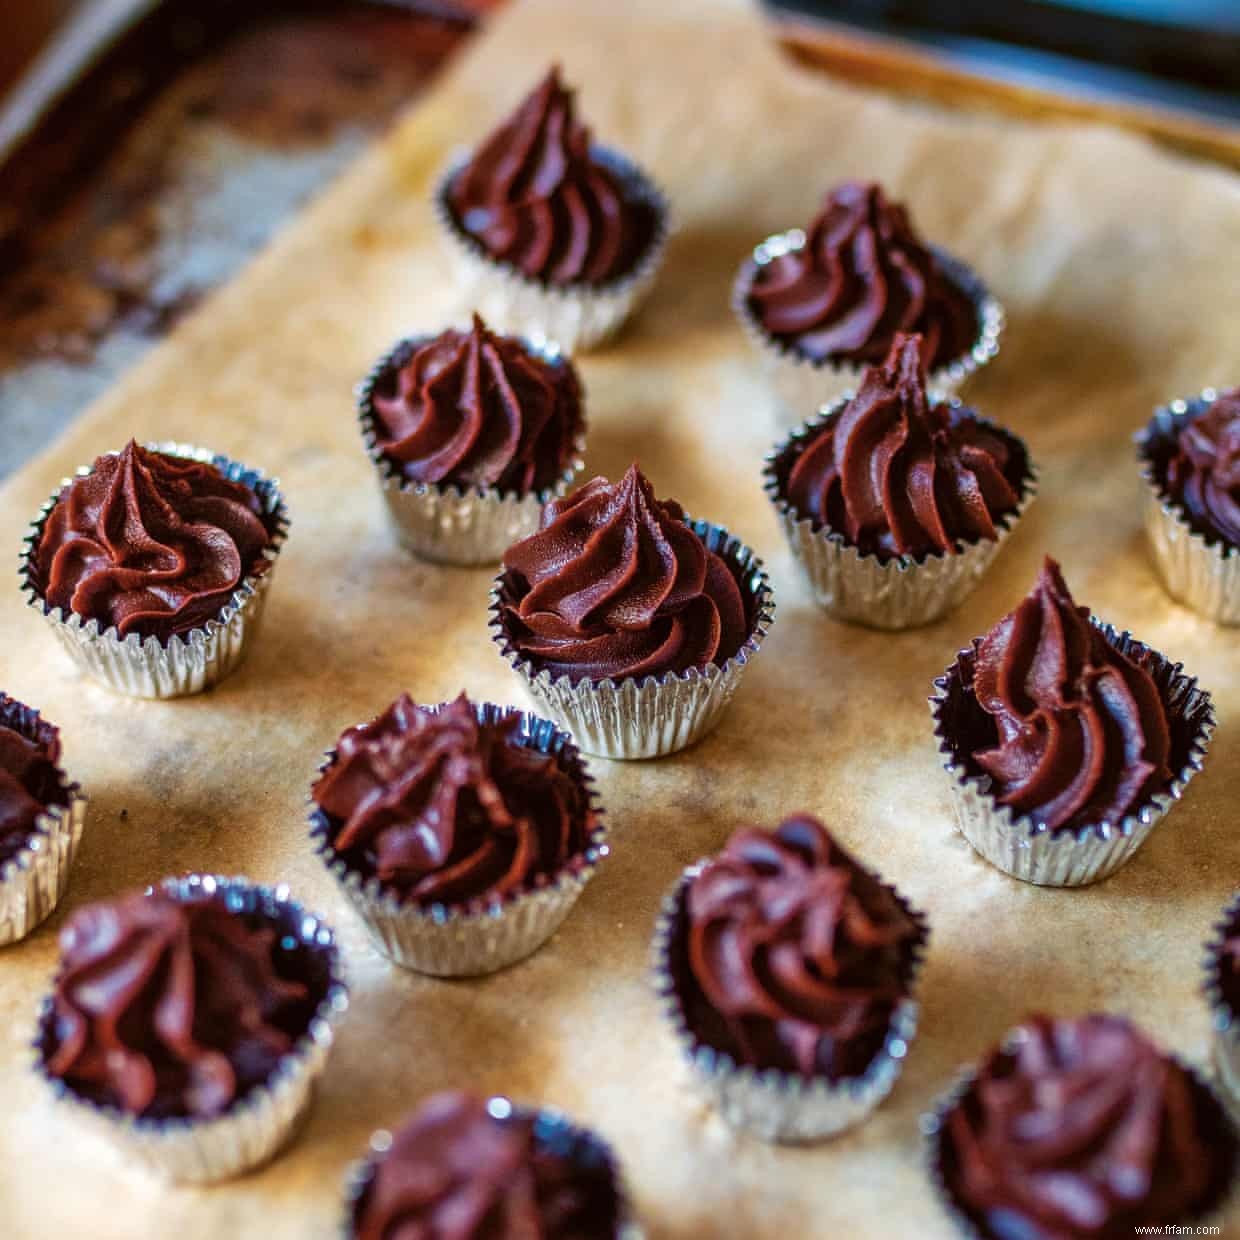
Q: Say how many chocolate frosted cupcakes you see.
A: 15